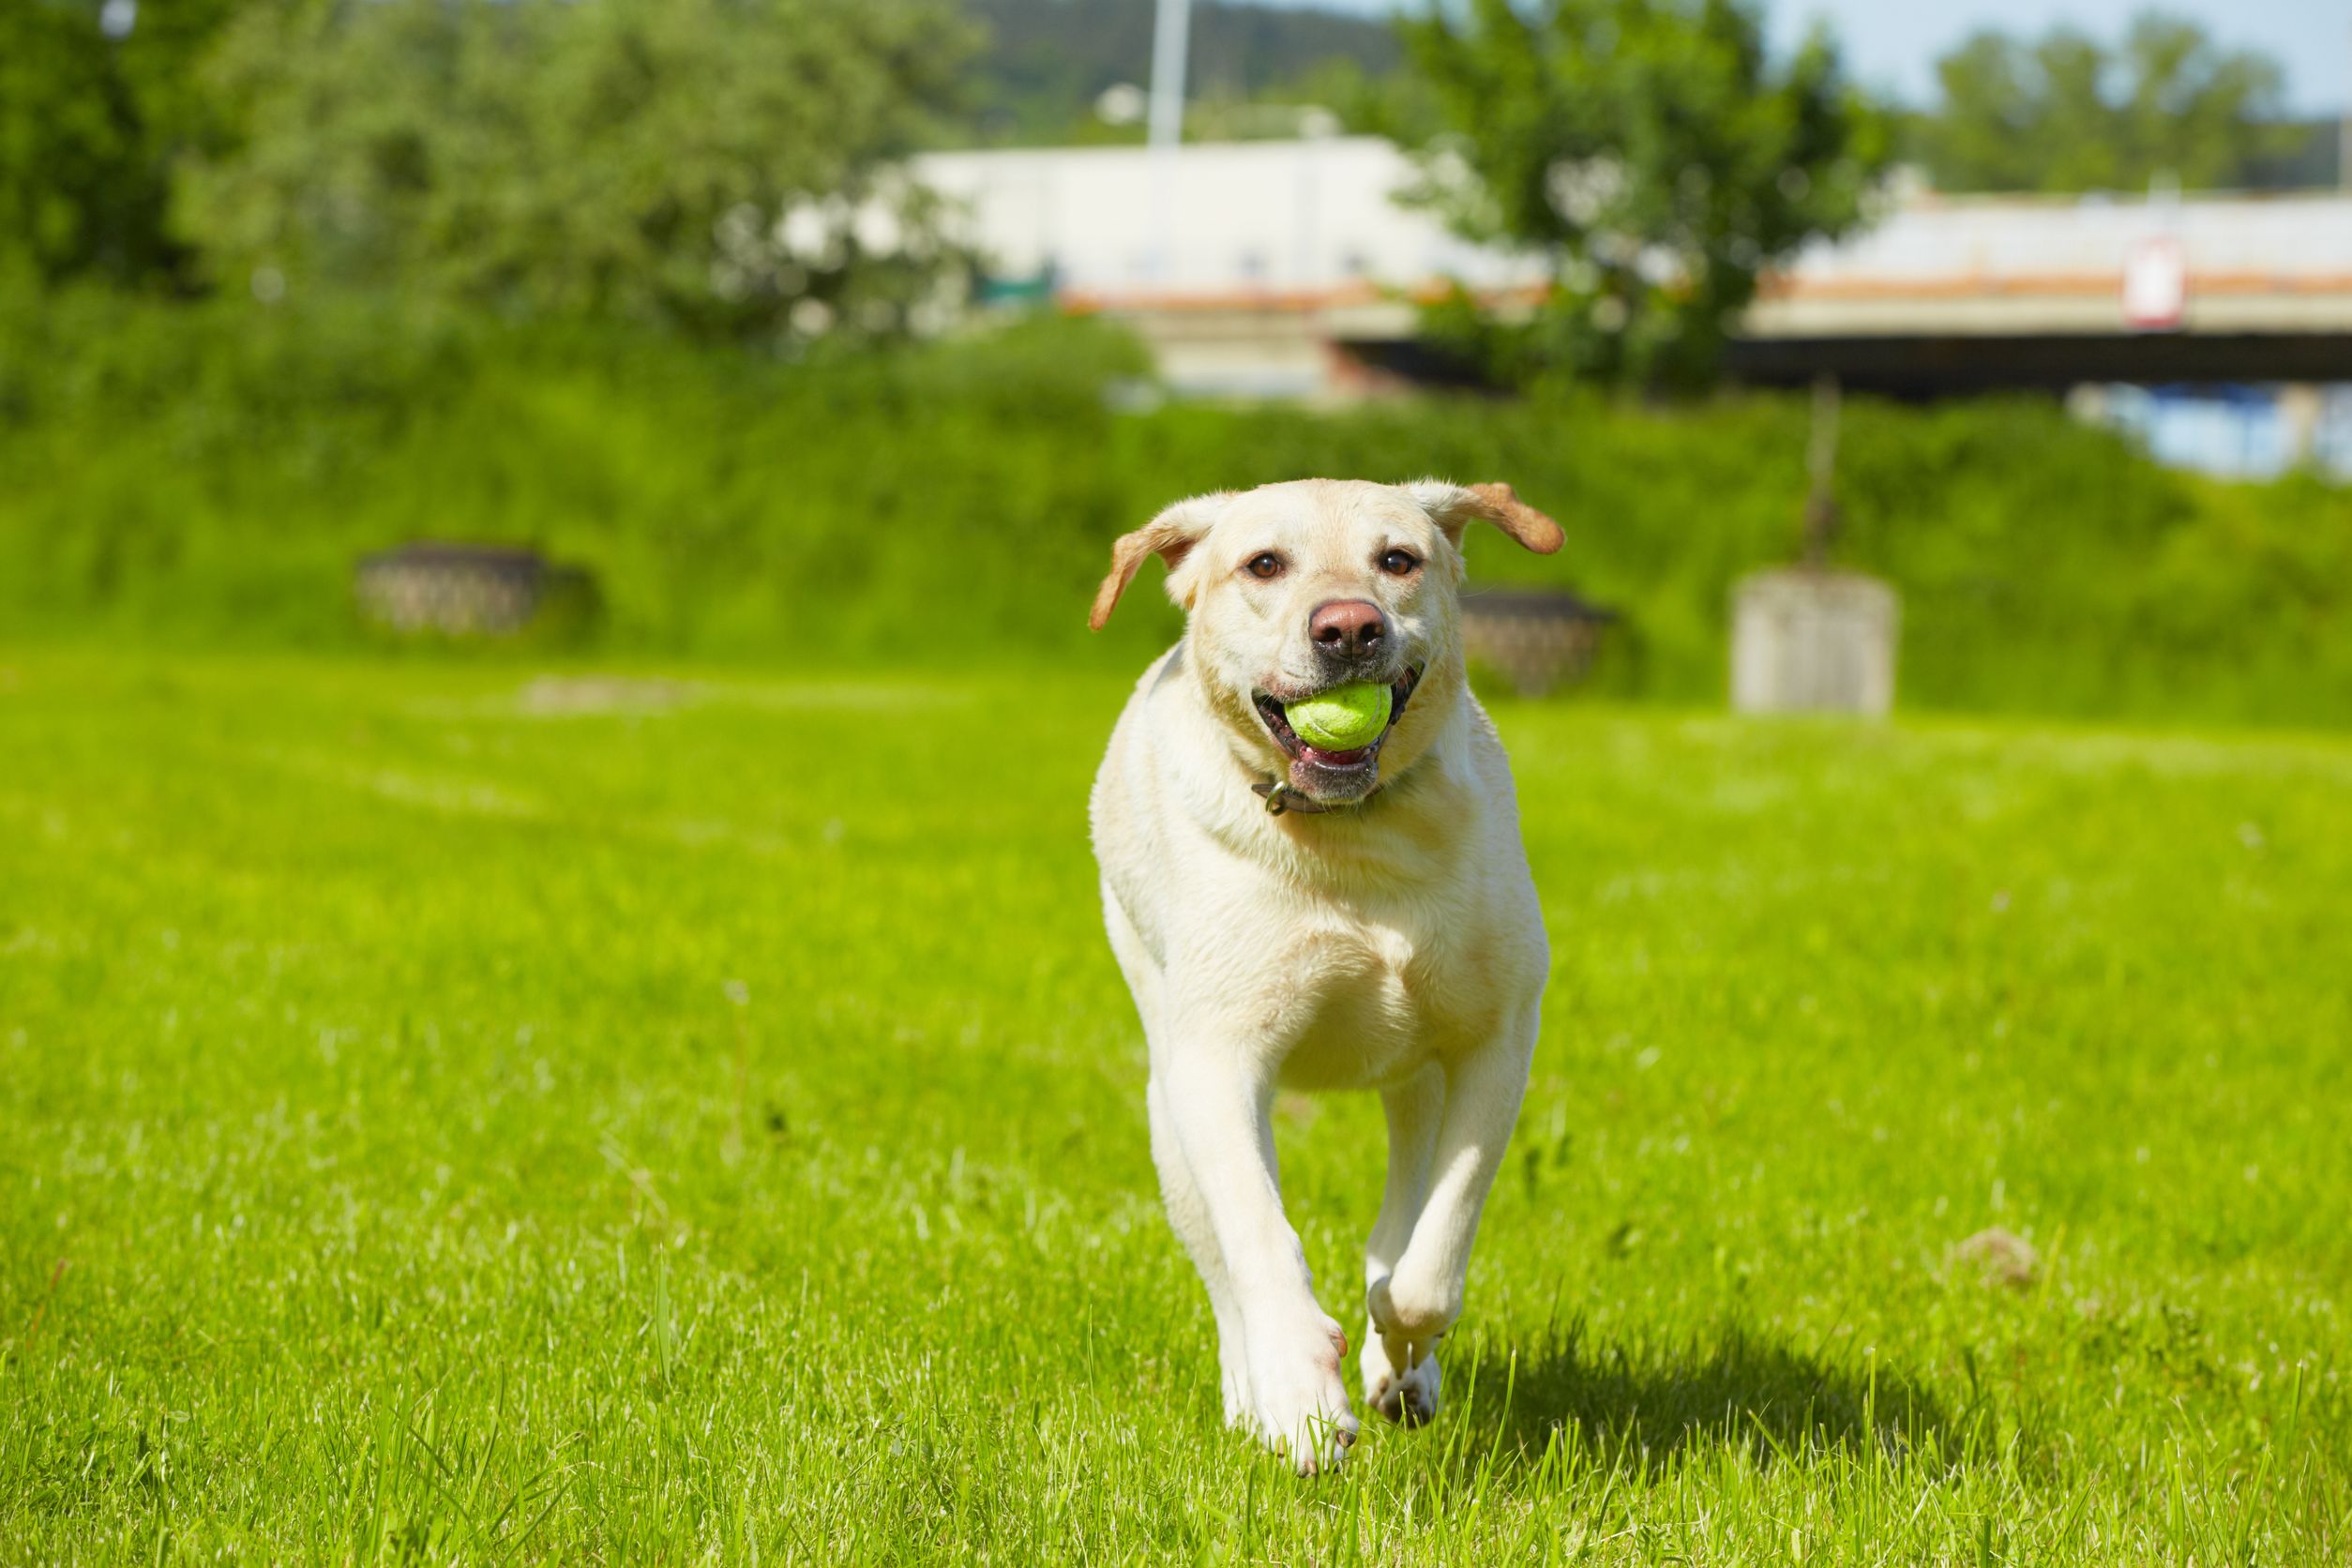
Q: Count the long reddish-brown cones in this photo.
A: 0